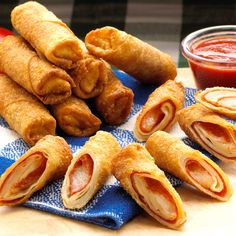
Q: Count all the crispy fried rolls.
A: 14